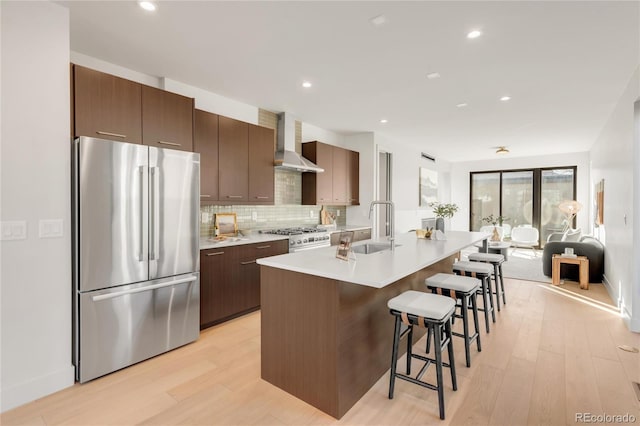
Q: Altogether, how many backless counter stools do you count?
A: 4